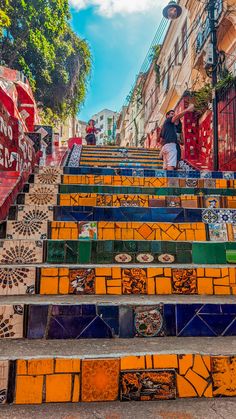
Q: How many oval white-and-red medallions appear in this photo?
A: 3